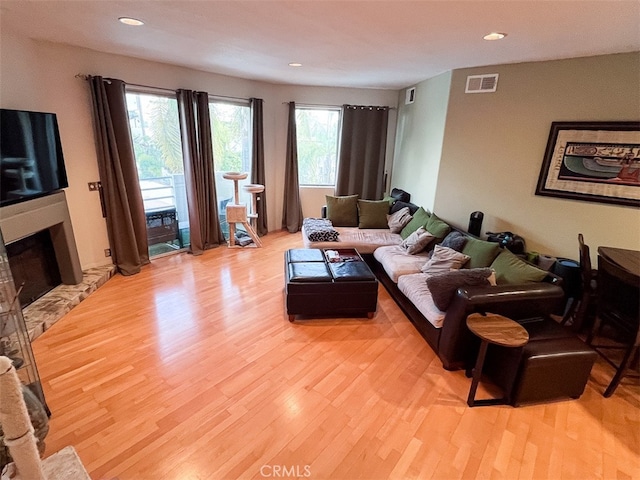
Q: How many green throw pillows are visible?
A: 6